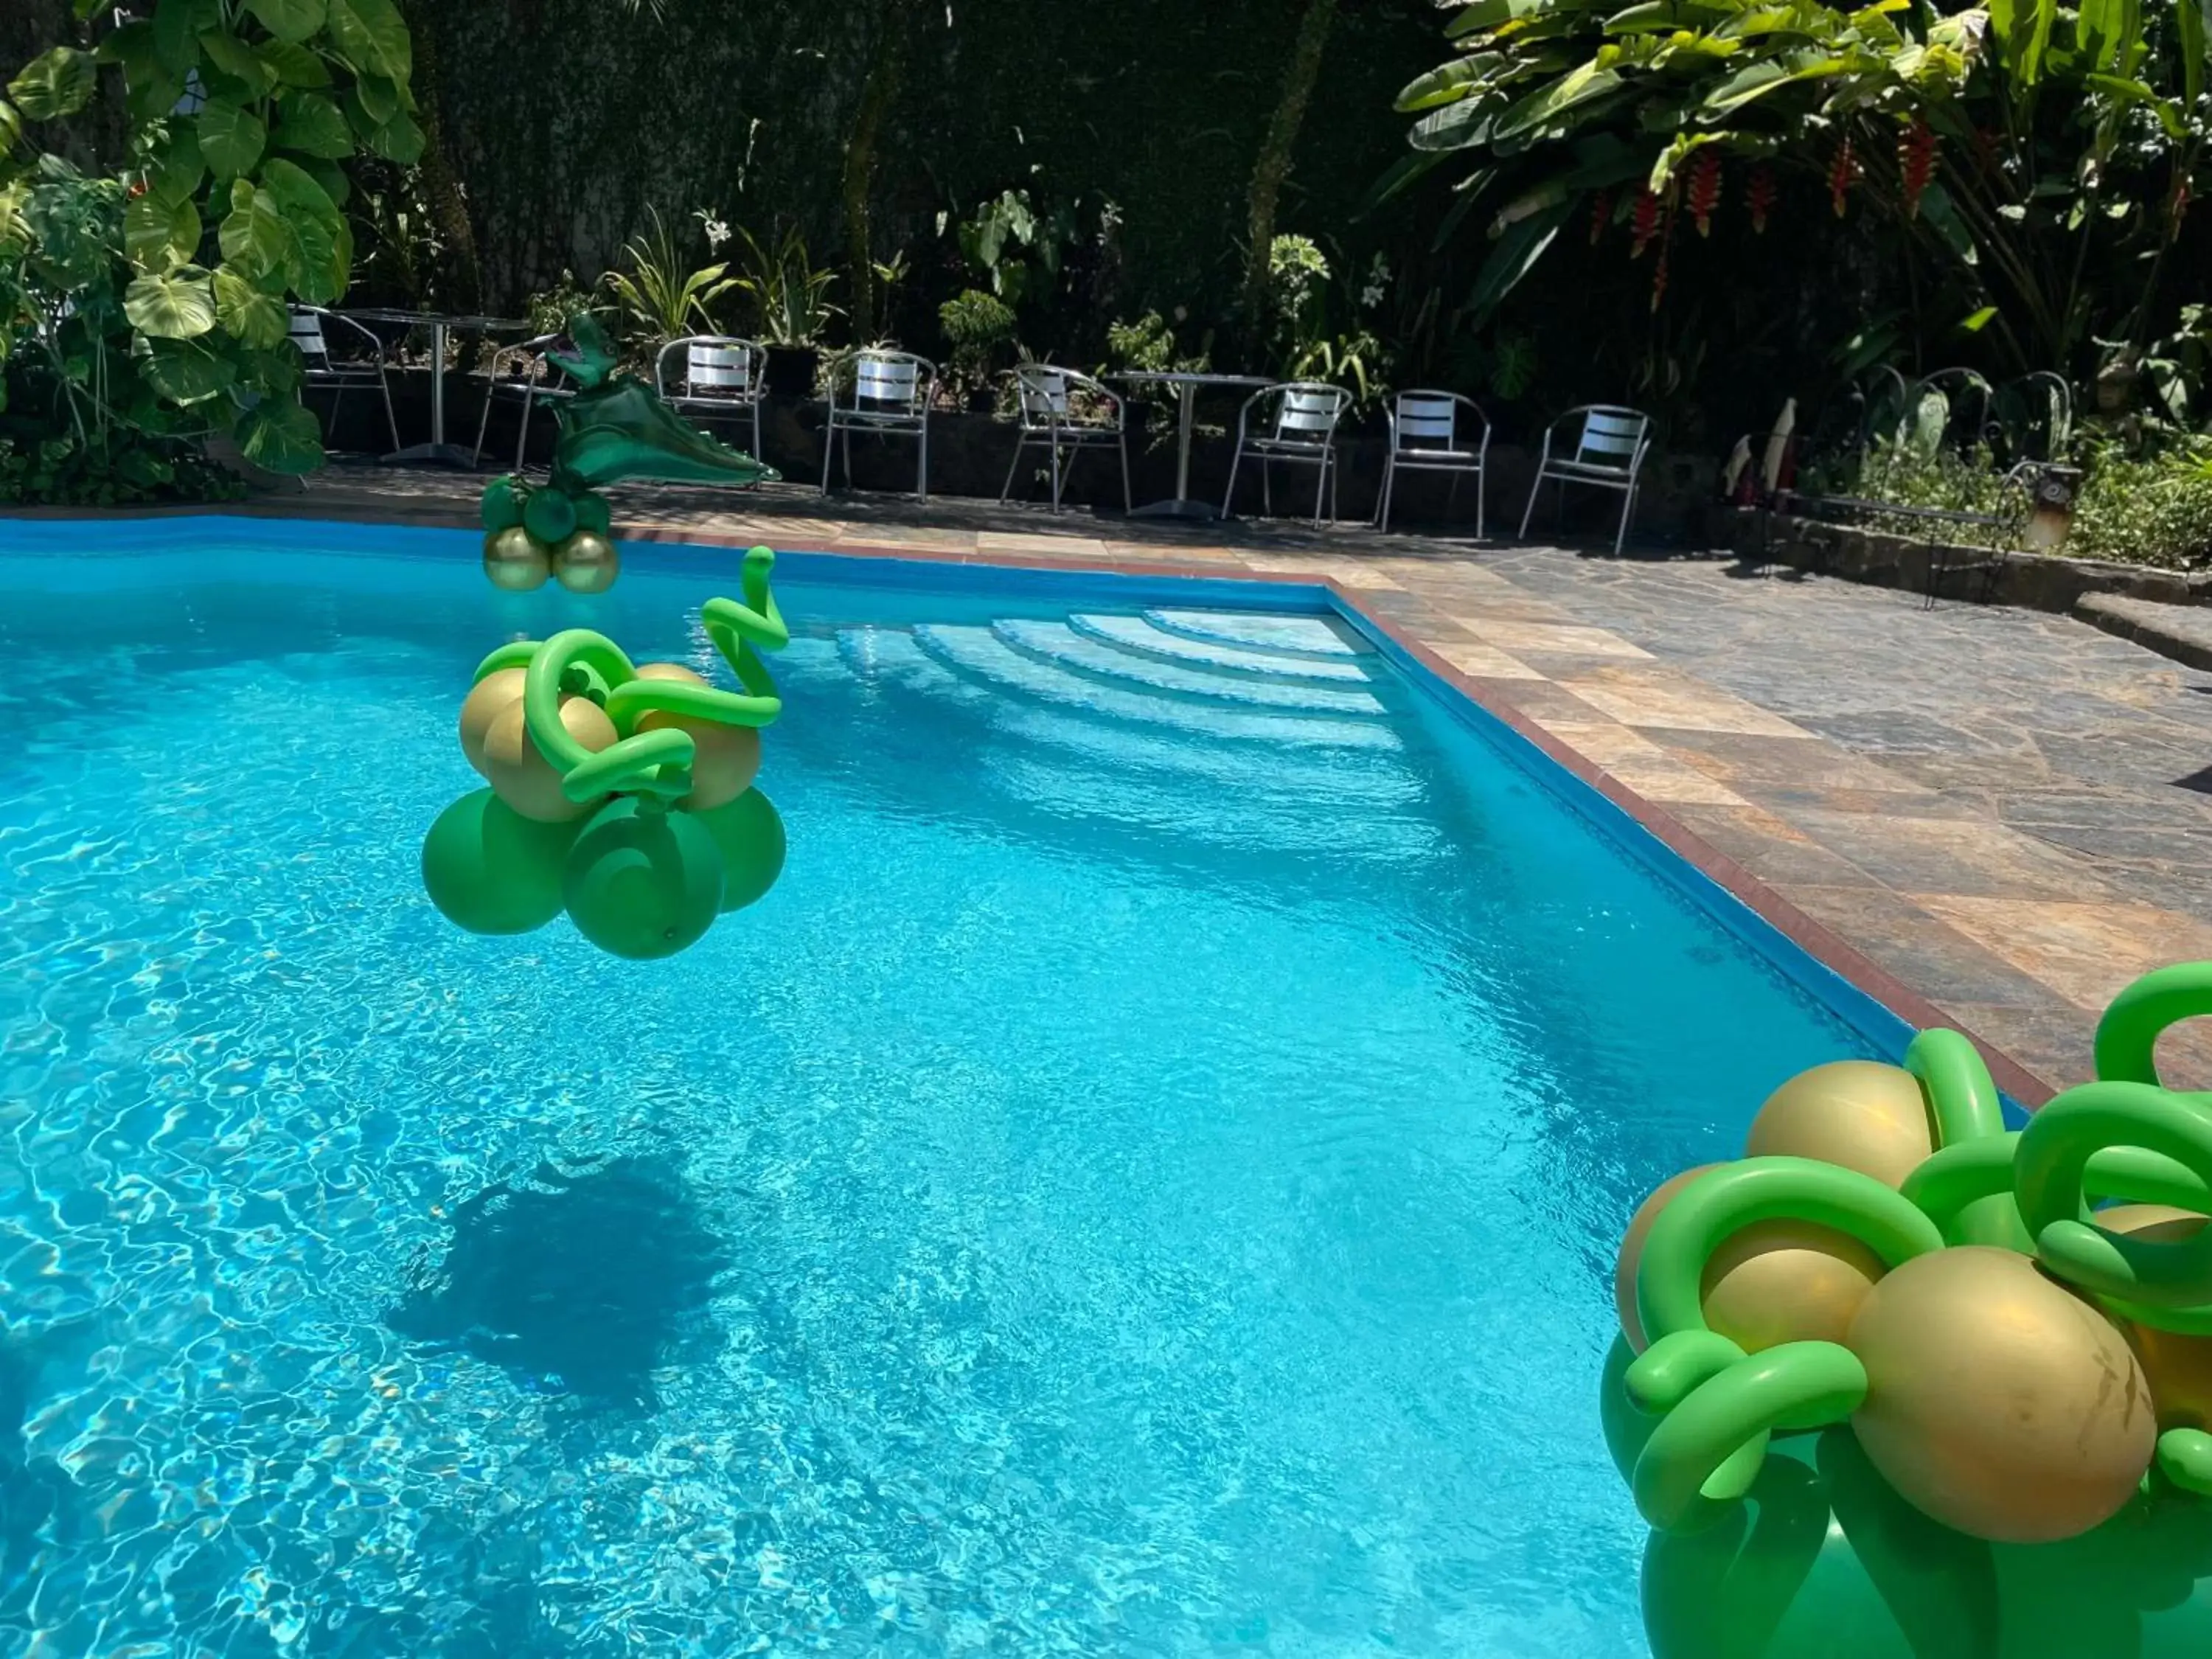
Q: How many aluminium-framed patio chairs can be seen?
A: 8